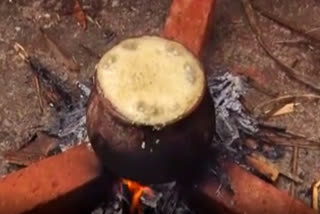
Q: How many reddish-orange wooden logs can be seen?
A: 3